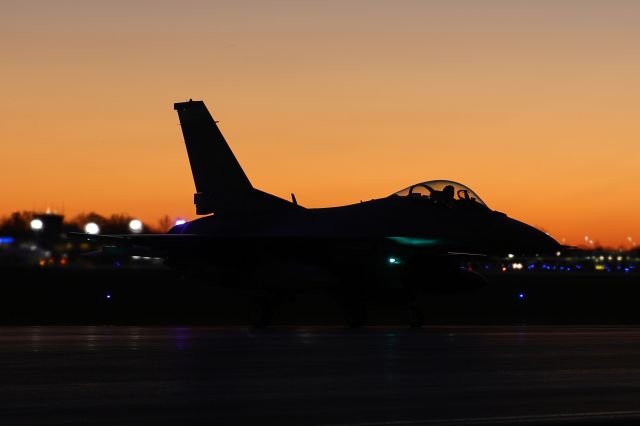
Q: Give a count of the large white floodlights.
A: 3